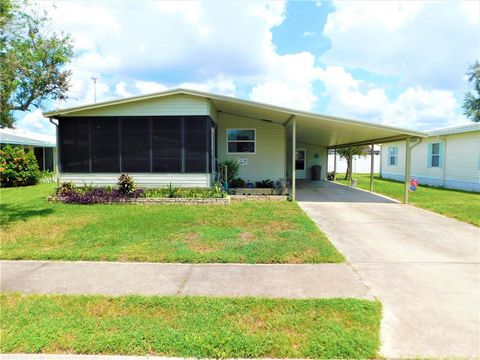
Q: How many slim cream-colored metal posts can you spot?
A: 5